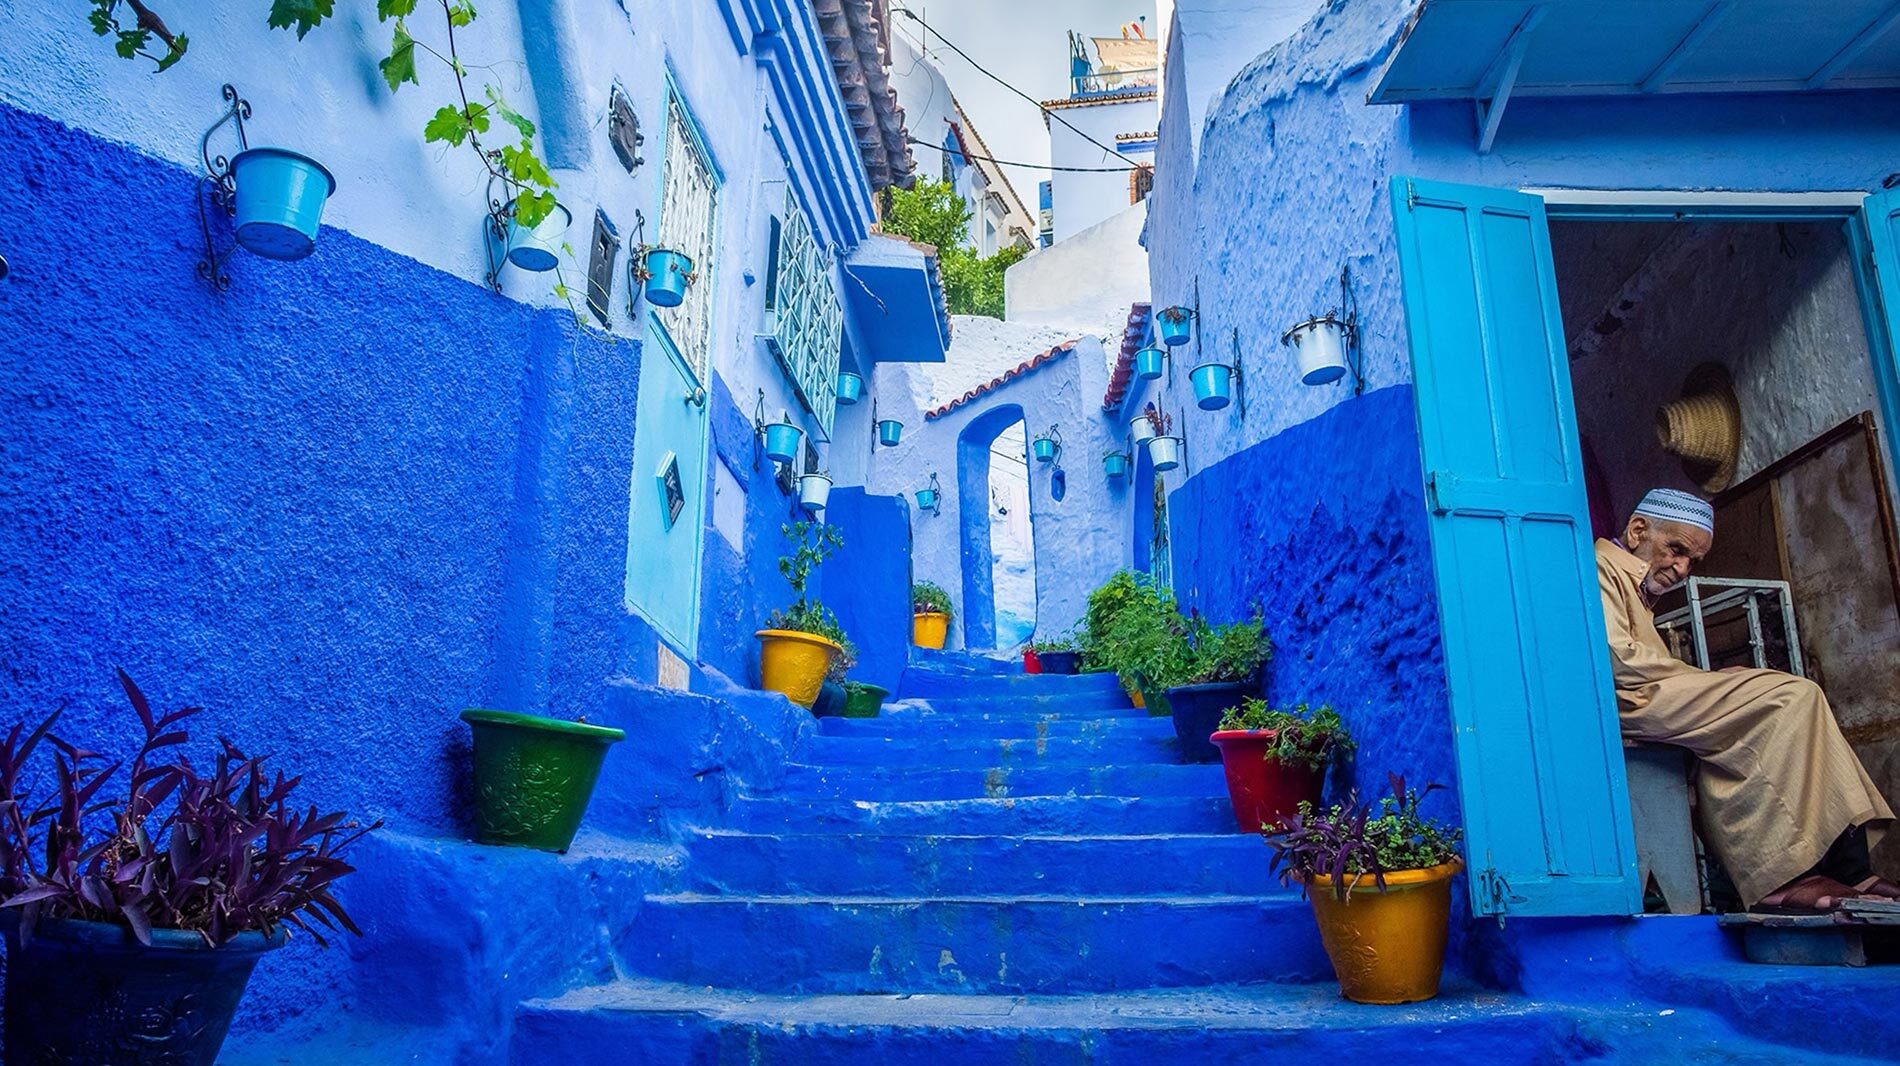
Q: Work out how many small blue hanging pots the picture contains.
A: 11